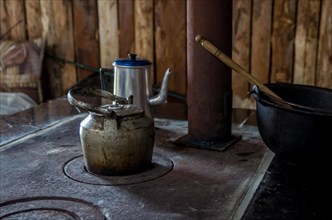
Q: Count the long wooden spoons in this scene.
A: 1